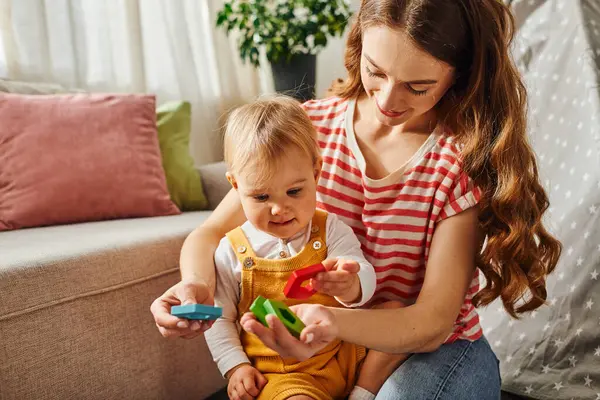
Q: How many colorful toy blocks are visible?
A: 4